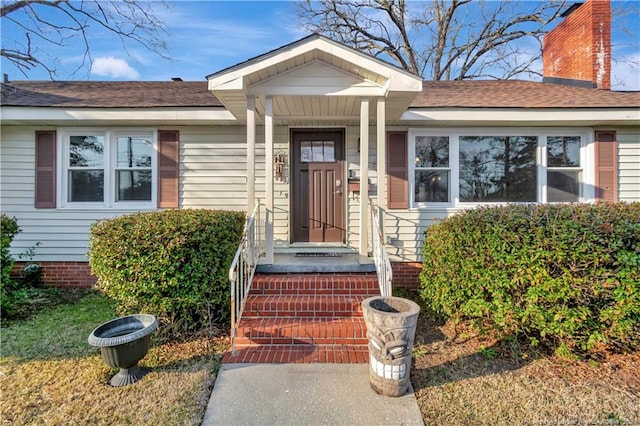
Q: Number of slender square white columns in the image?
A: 4